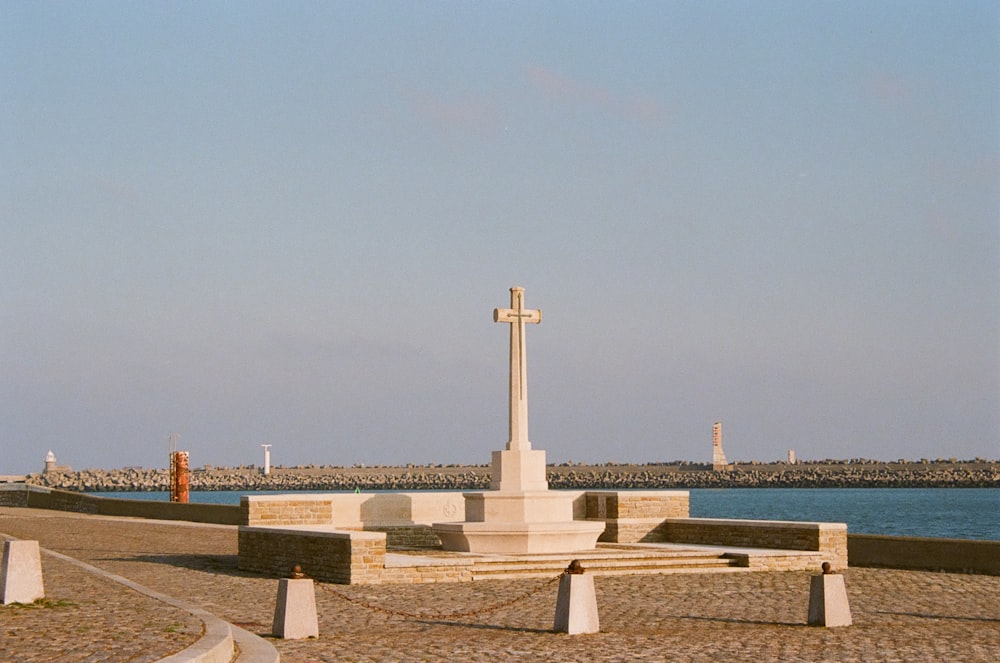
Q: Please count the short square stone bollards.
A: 4